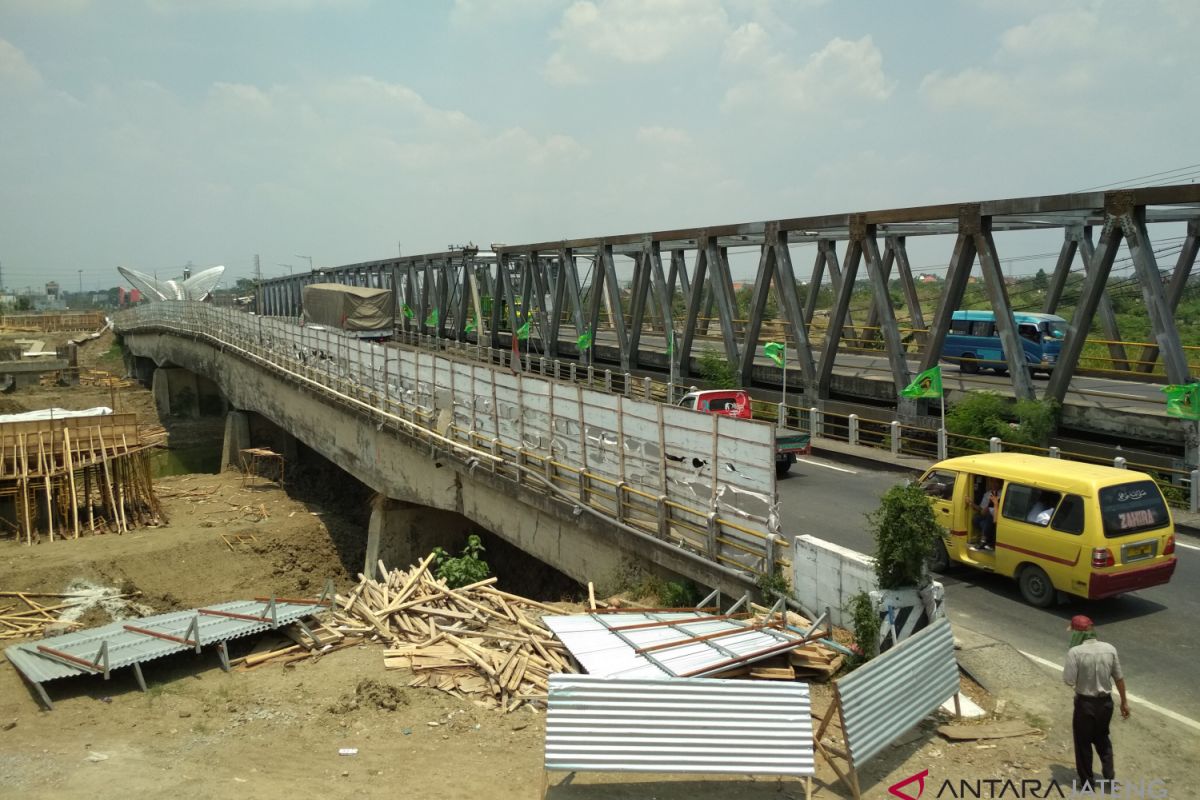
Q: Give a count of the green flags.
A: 9